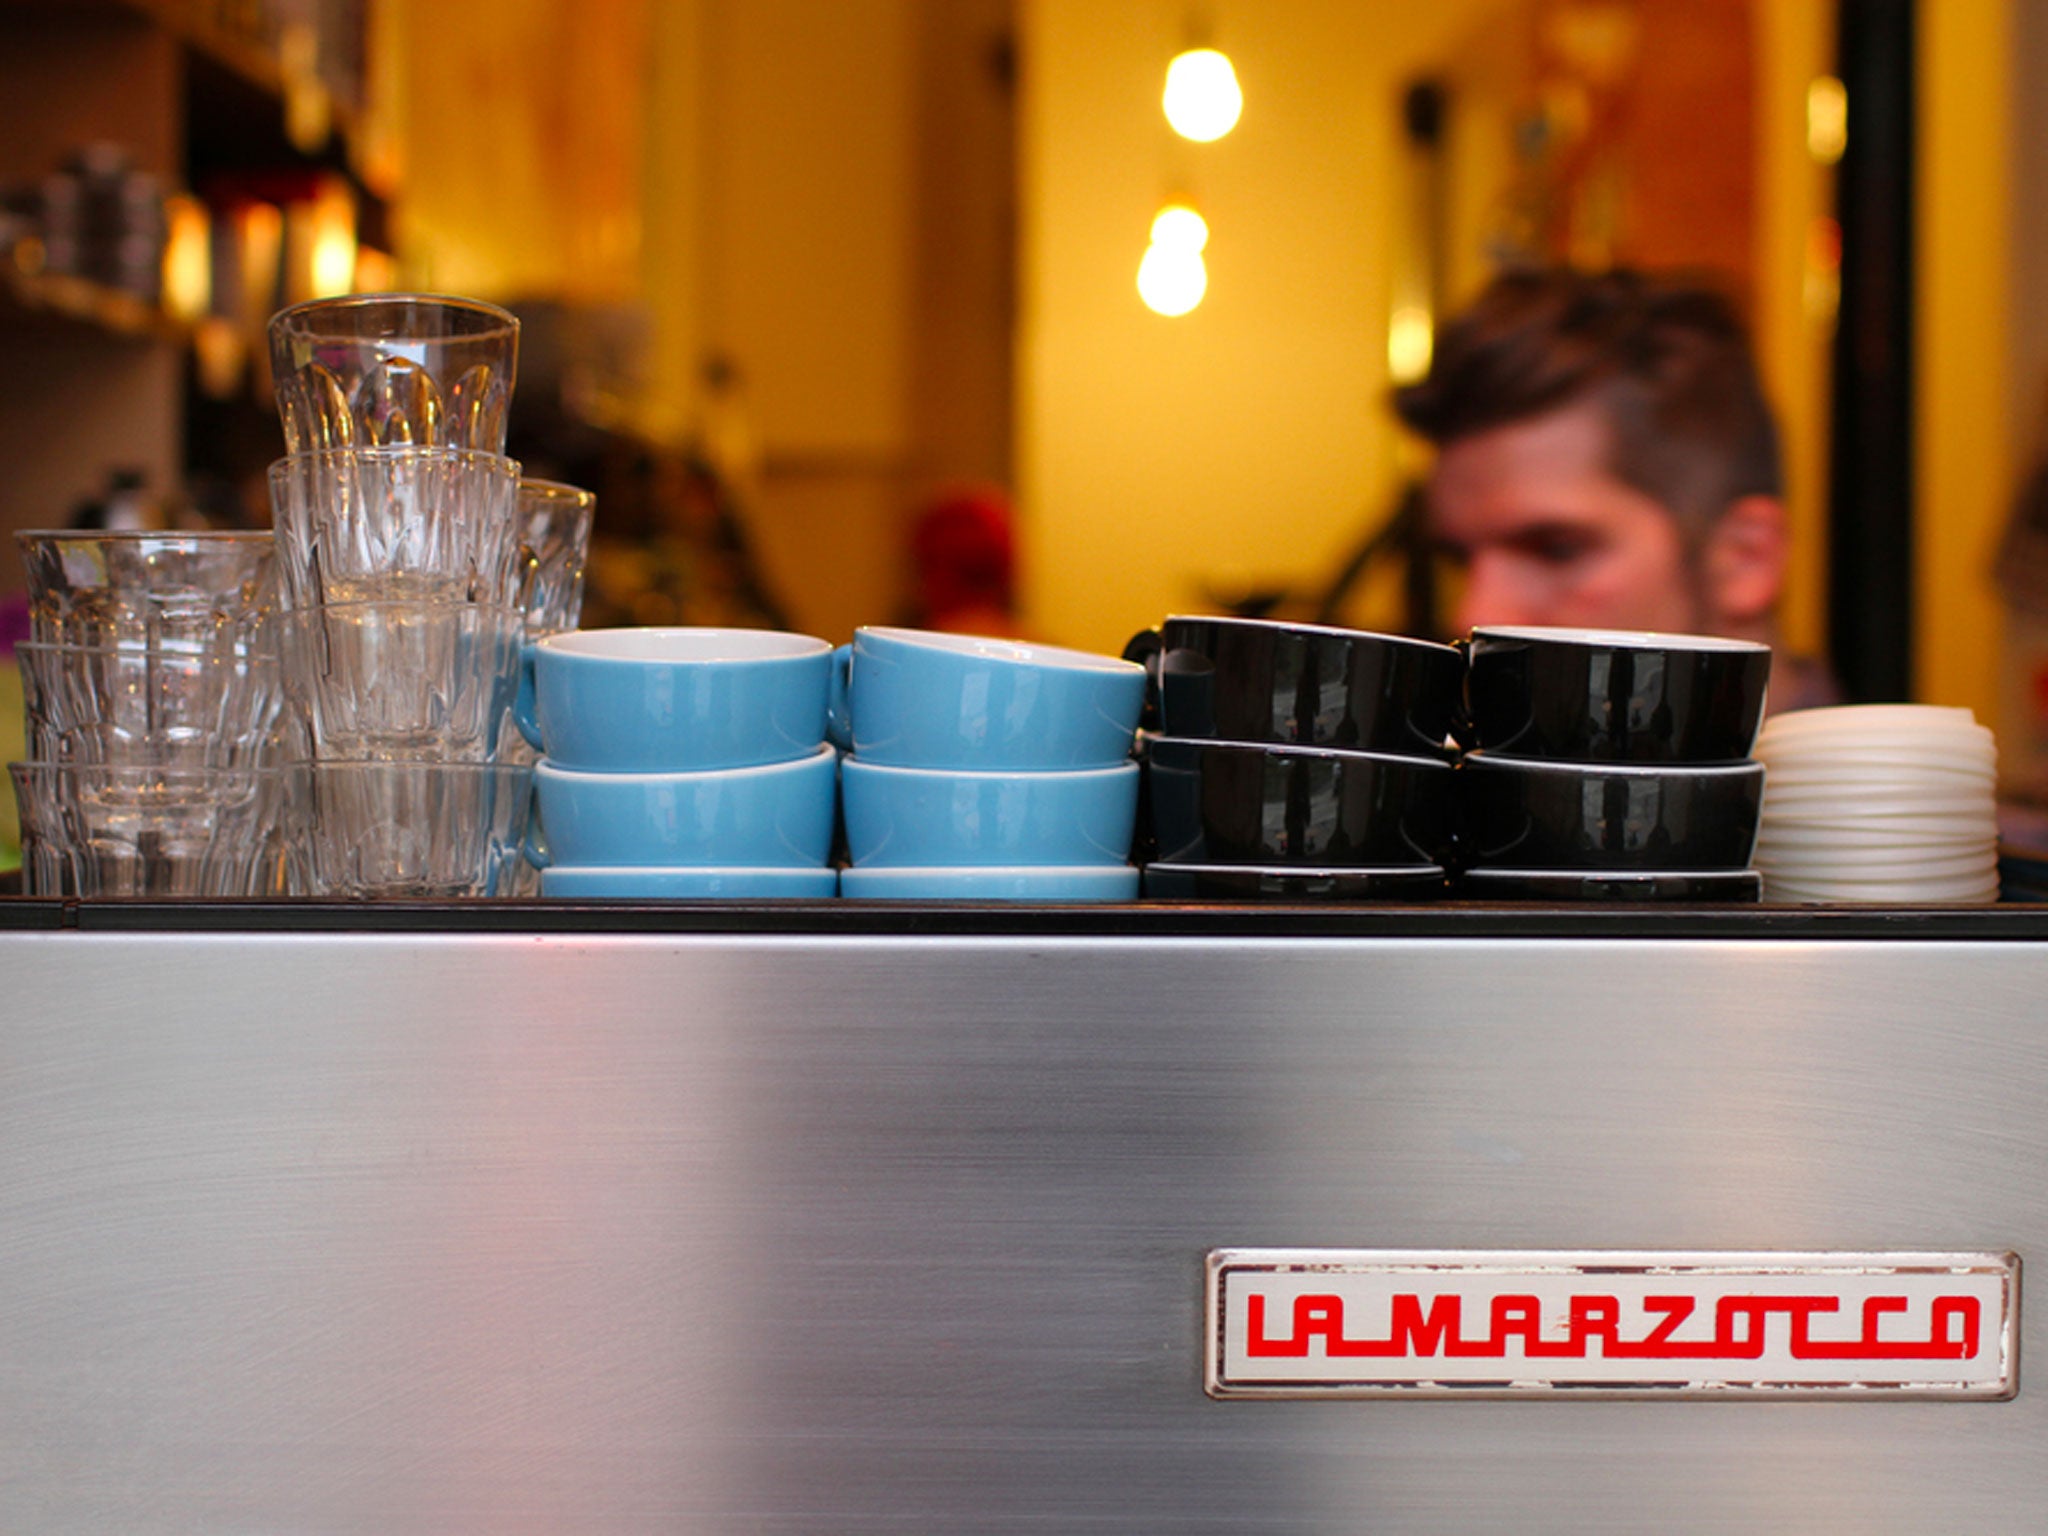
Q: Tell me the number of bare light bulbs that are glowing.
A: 3